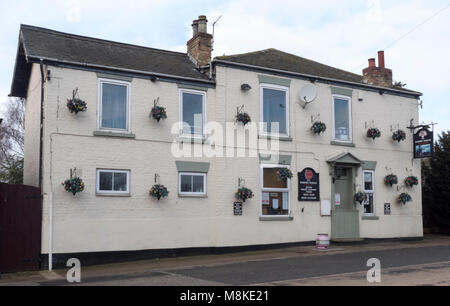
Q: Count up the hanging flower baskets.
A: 14